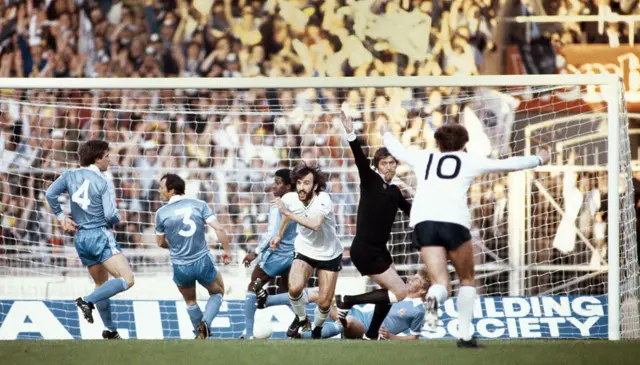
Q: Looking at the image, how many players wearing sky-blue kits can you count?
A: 4